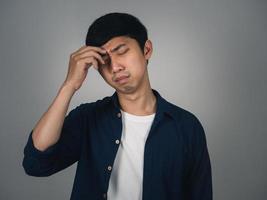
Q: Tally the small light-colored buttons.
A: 4